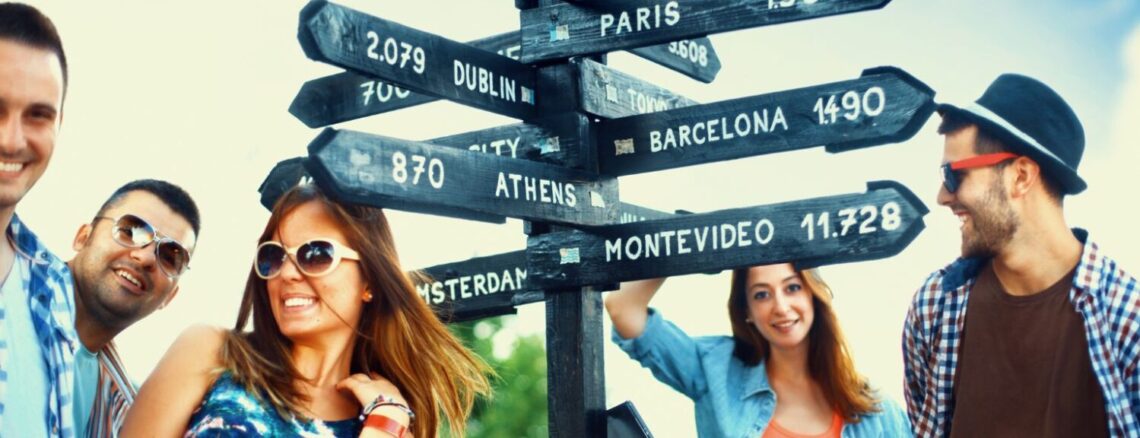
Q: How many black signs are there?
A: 11